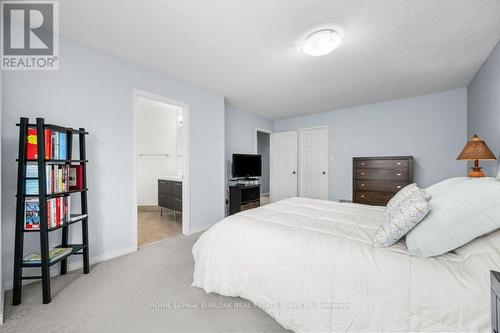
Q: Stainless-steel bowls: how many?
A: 0